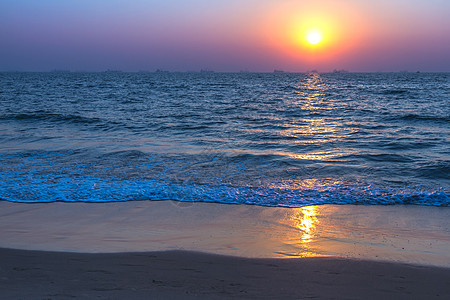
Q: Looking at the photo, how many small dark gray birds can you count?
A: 0